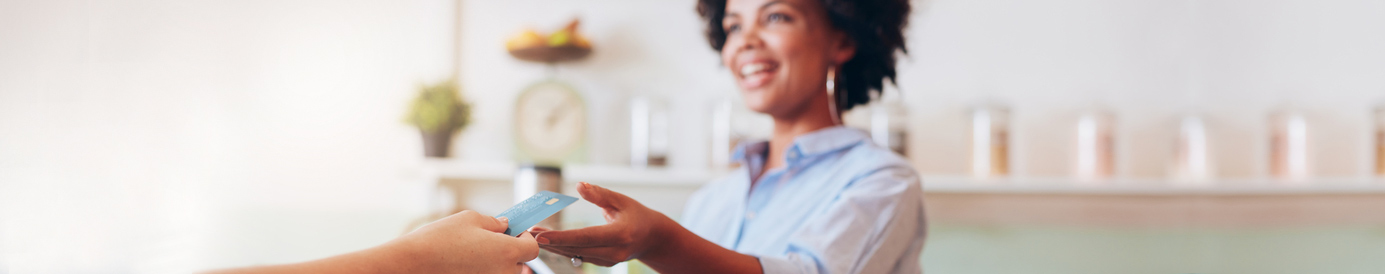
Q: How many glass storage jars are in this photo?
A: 8